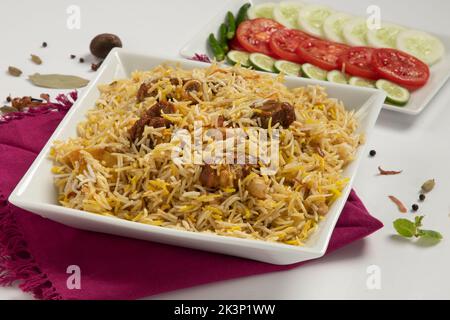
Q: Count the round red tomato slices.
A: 5